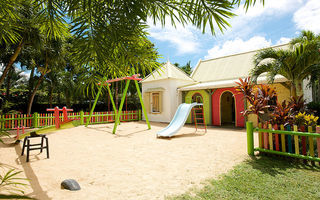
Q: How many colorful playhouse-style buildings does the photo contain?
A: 1